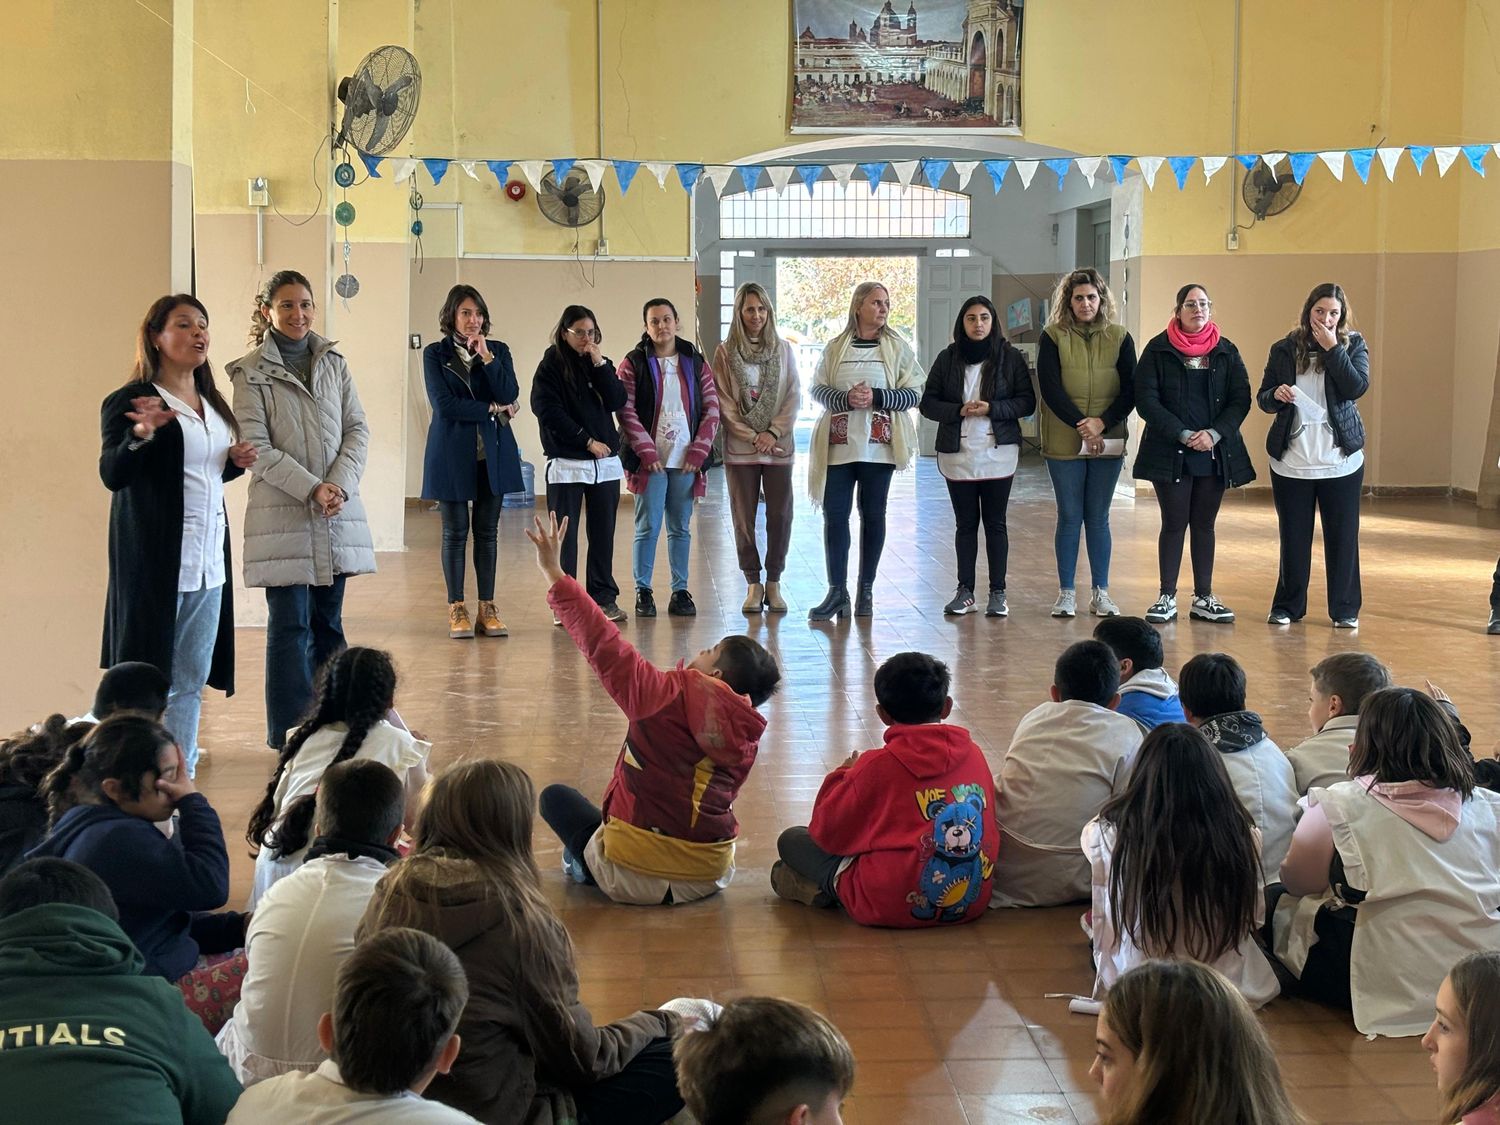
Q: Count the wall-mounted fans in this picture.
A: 3